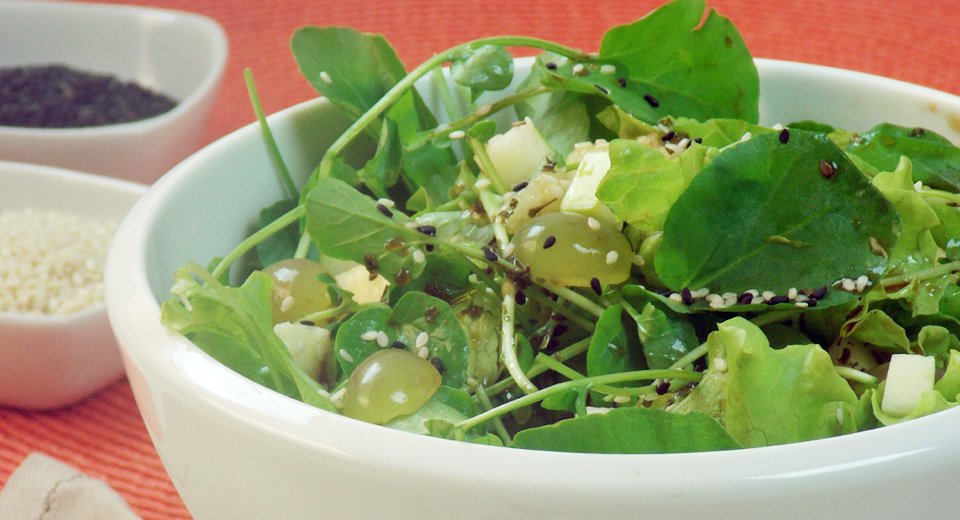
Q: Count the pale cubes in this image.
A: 5